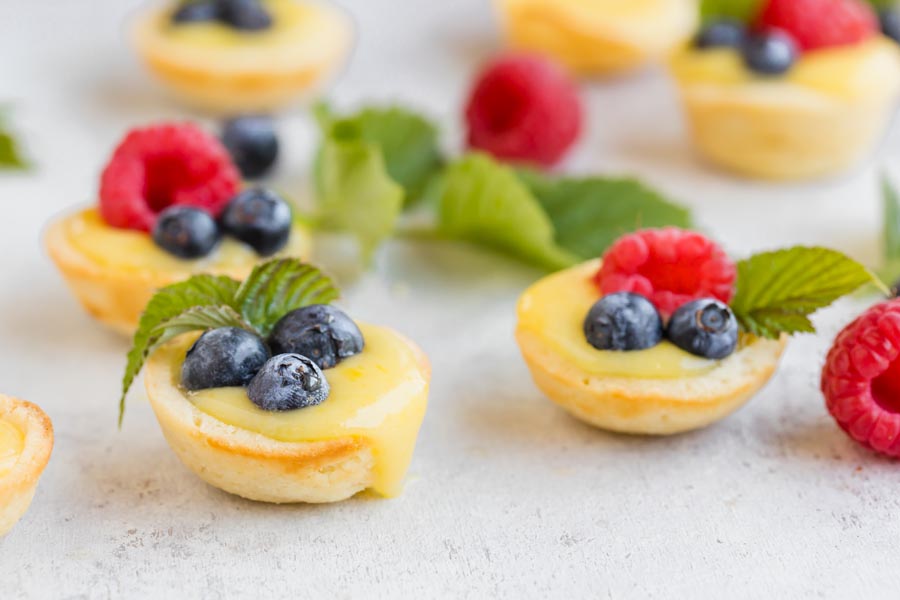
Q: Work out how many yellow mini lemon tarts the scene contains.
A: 7